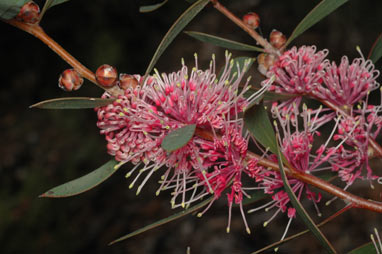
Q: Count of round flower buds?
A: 7